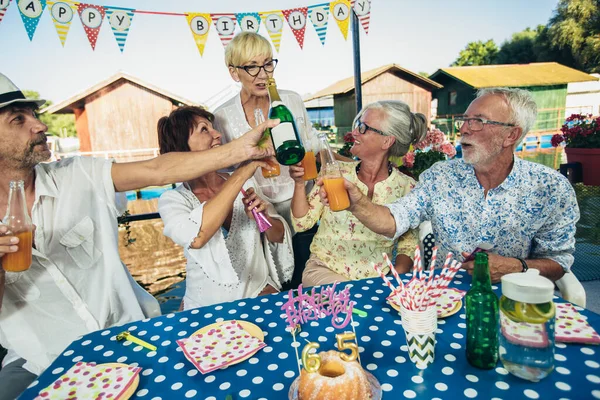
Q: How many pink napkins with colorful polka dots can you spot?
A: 4